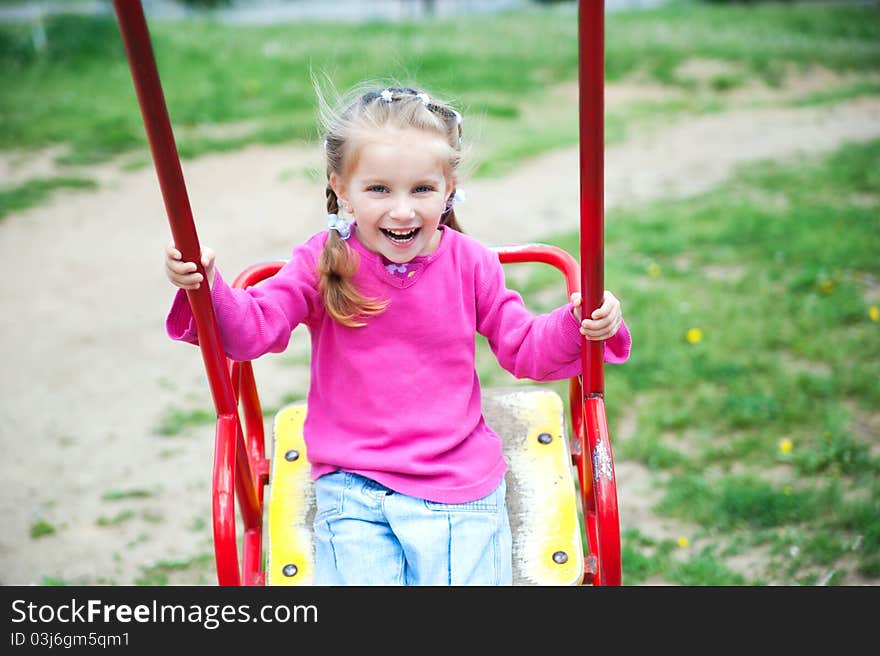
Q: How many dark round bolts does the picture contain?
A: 4